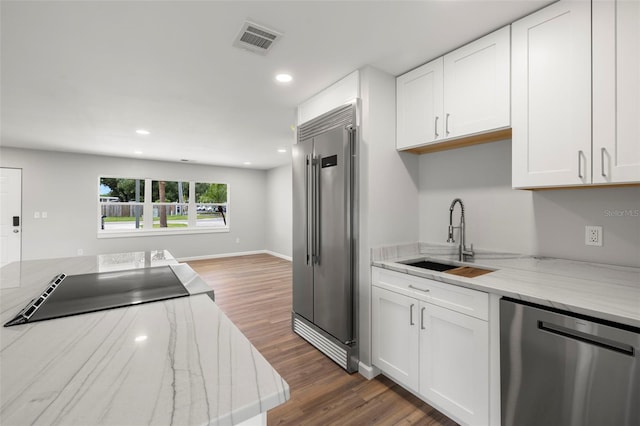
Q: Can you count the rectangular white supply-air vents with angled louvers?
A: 1